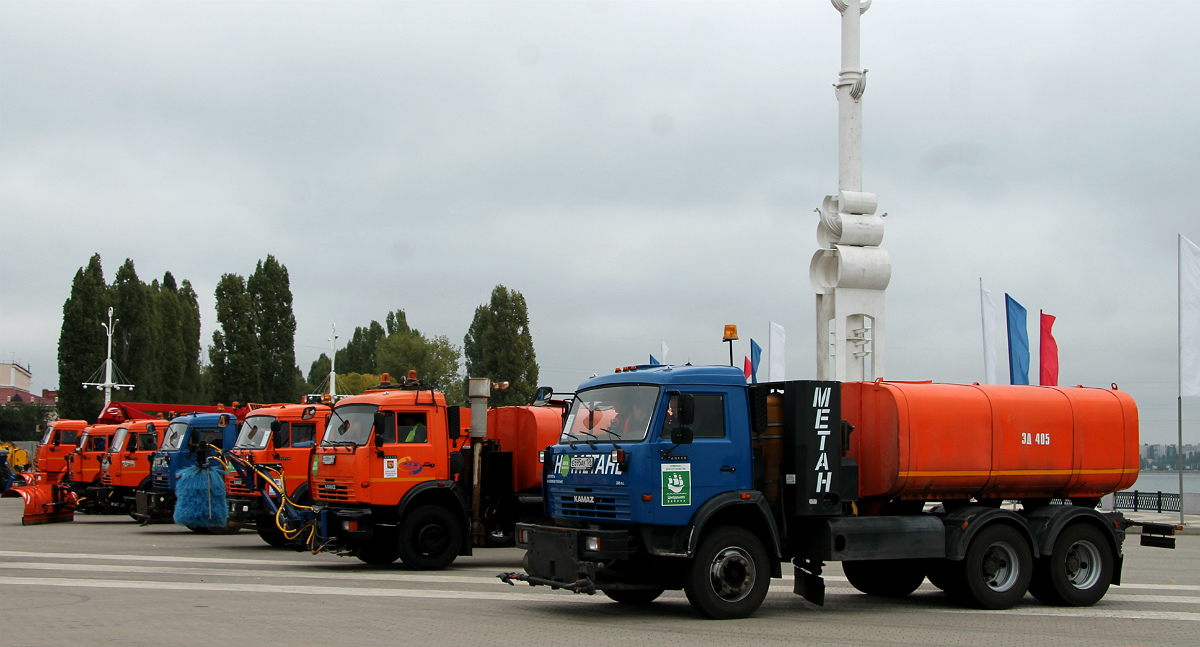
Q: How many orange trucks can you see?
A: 5